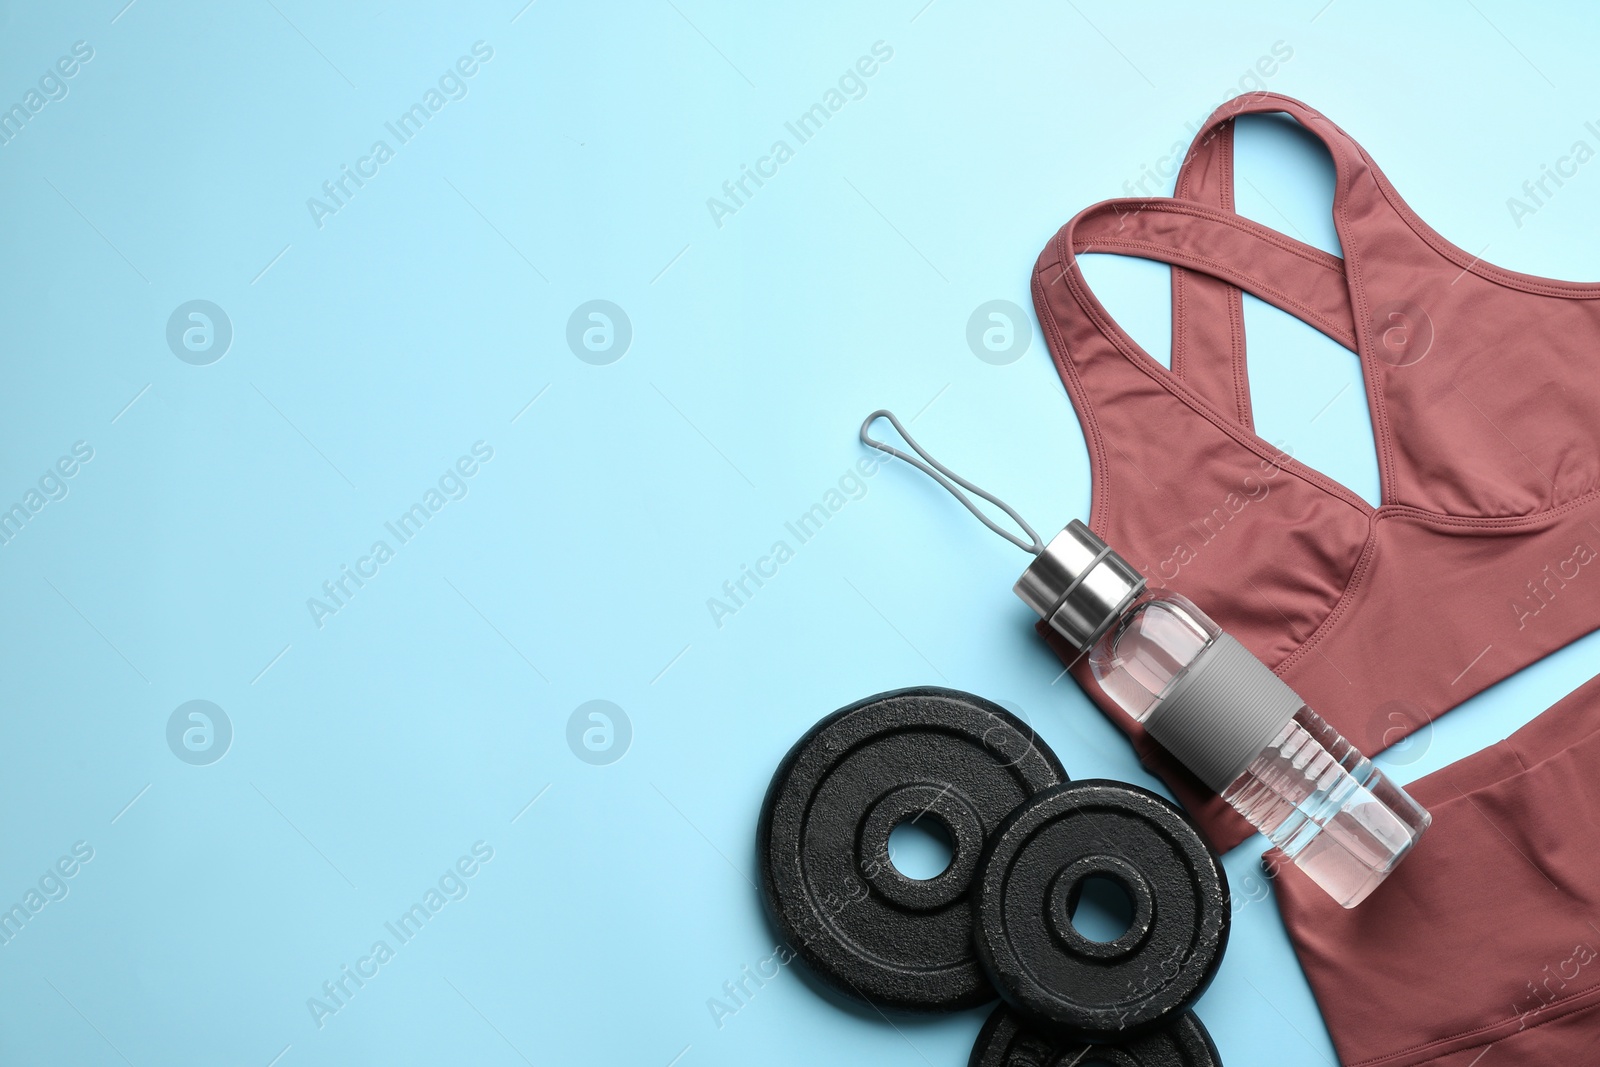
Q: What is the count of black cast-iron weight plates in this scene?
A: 3